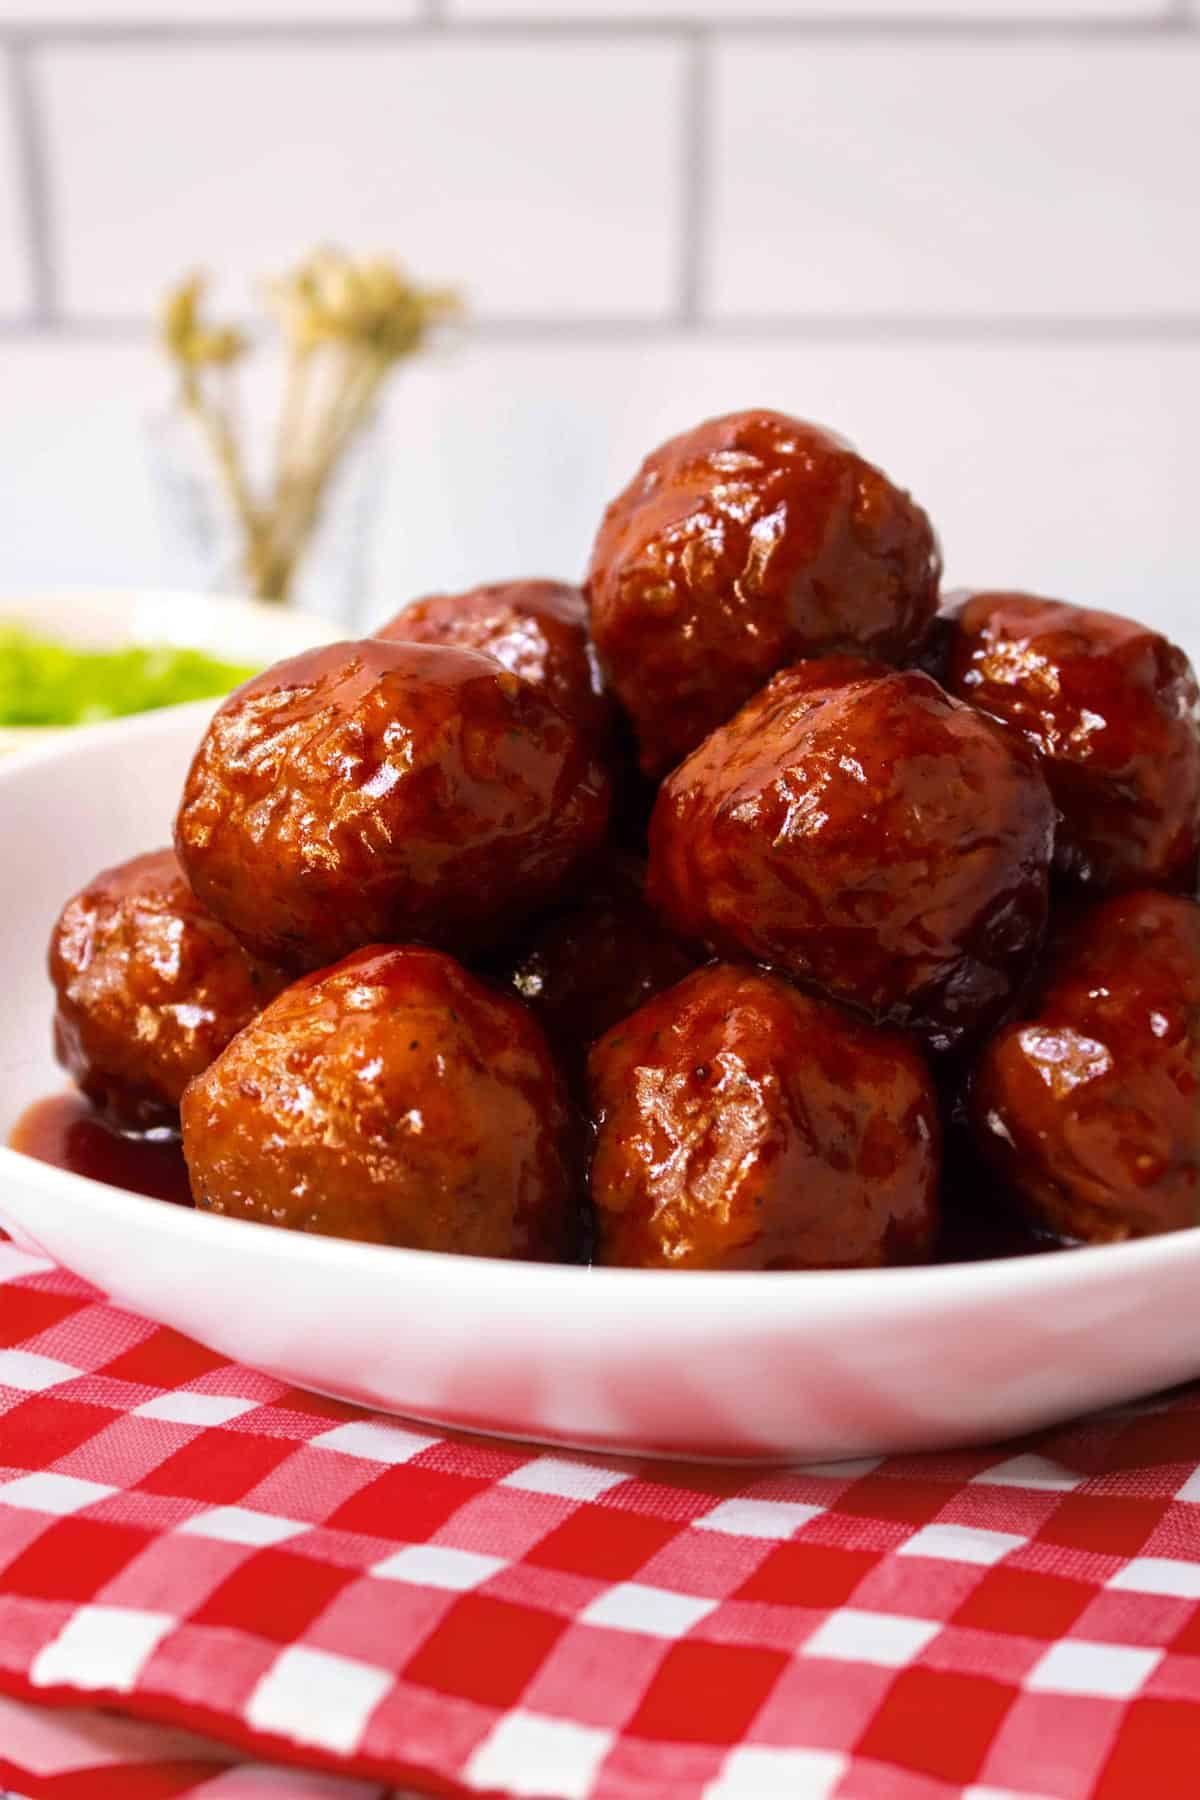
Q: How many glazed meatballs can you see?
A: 10